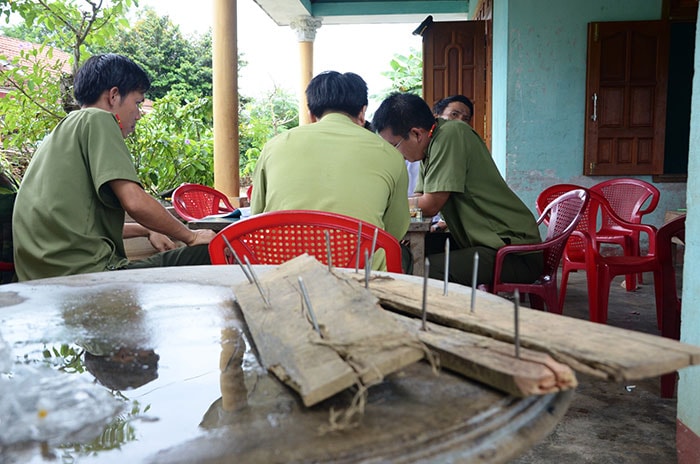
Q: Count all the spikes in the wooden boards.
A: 11